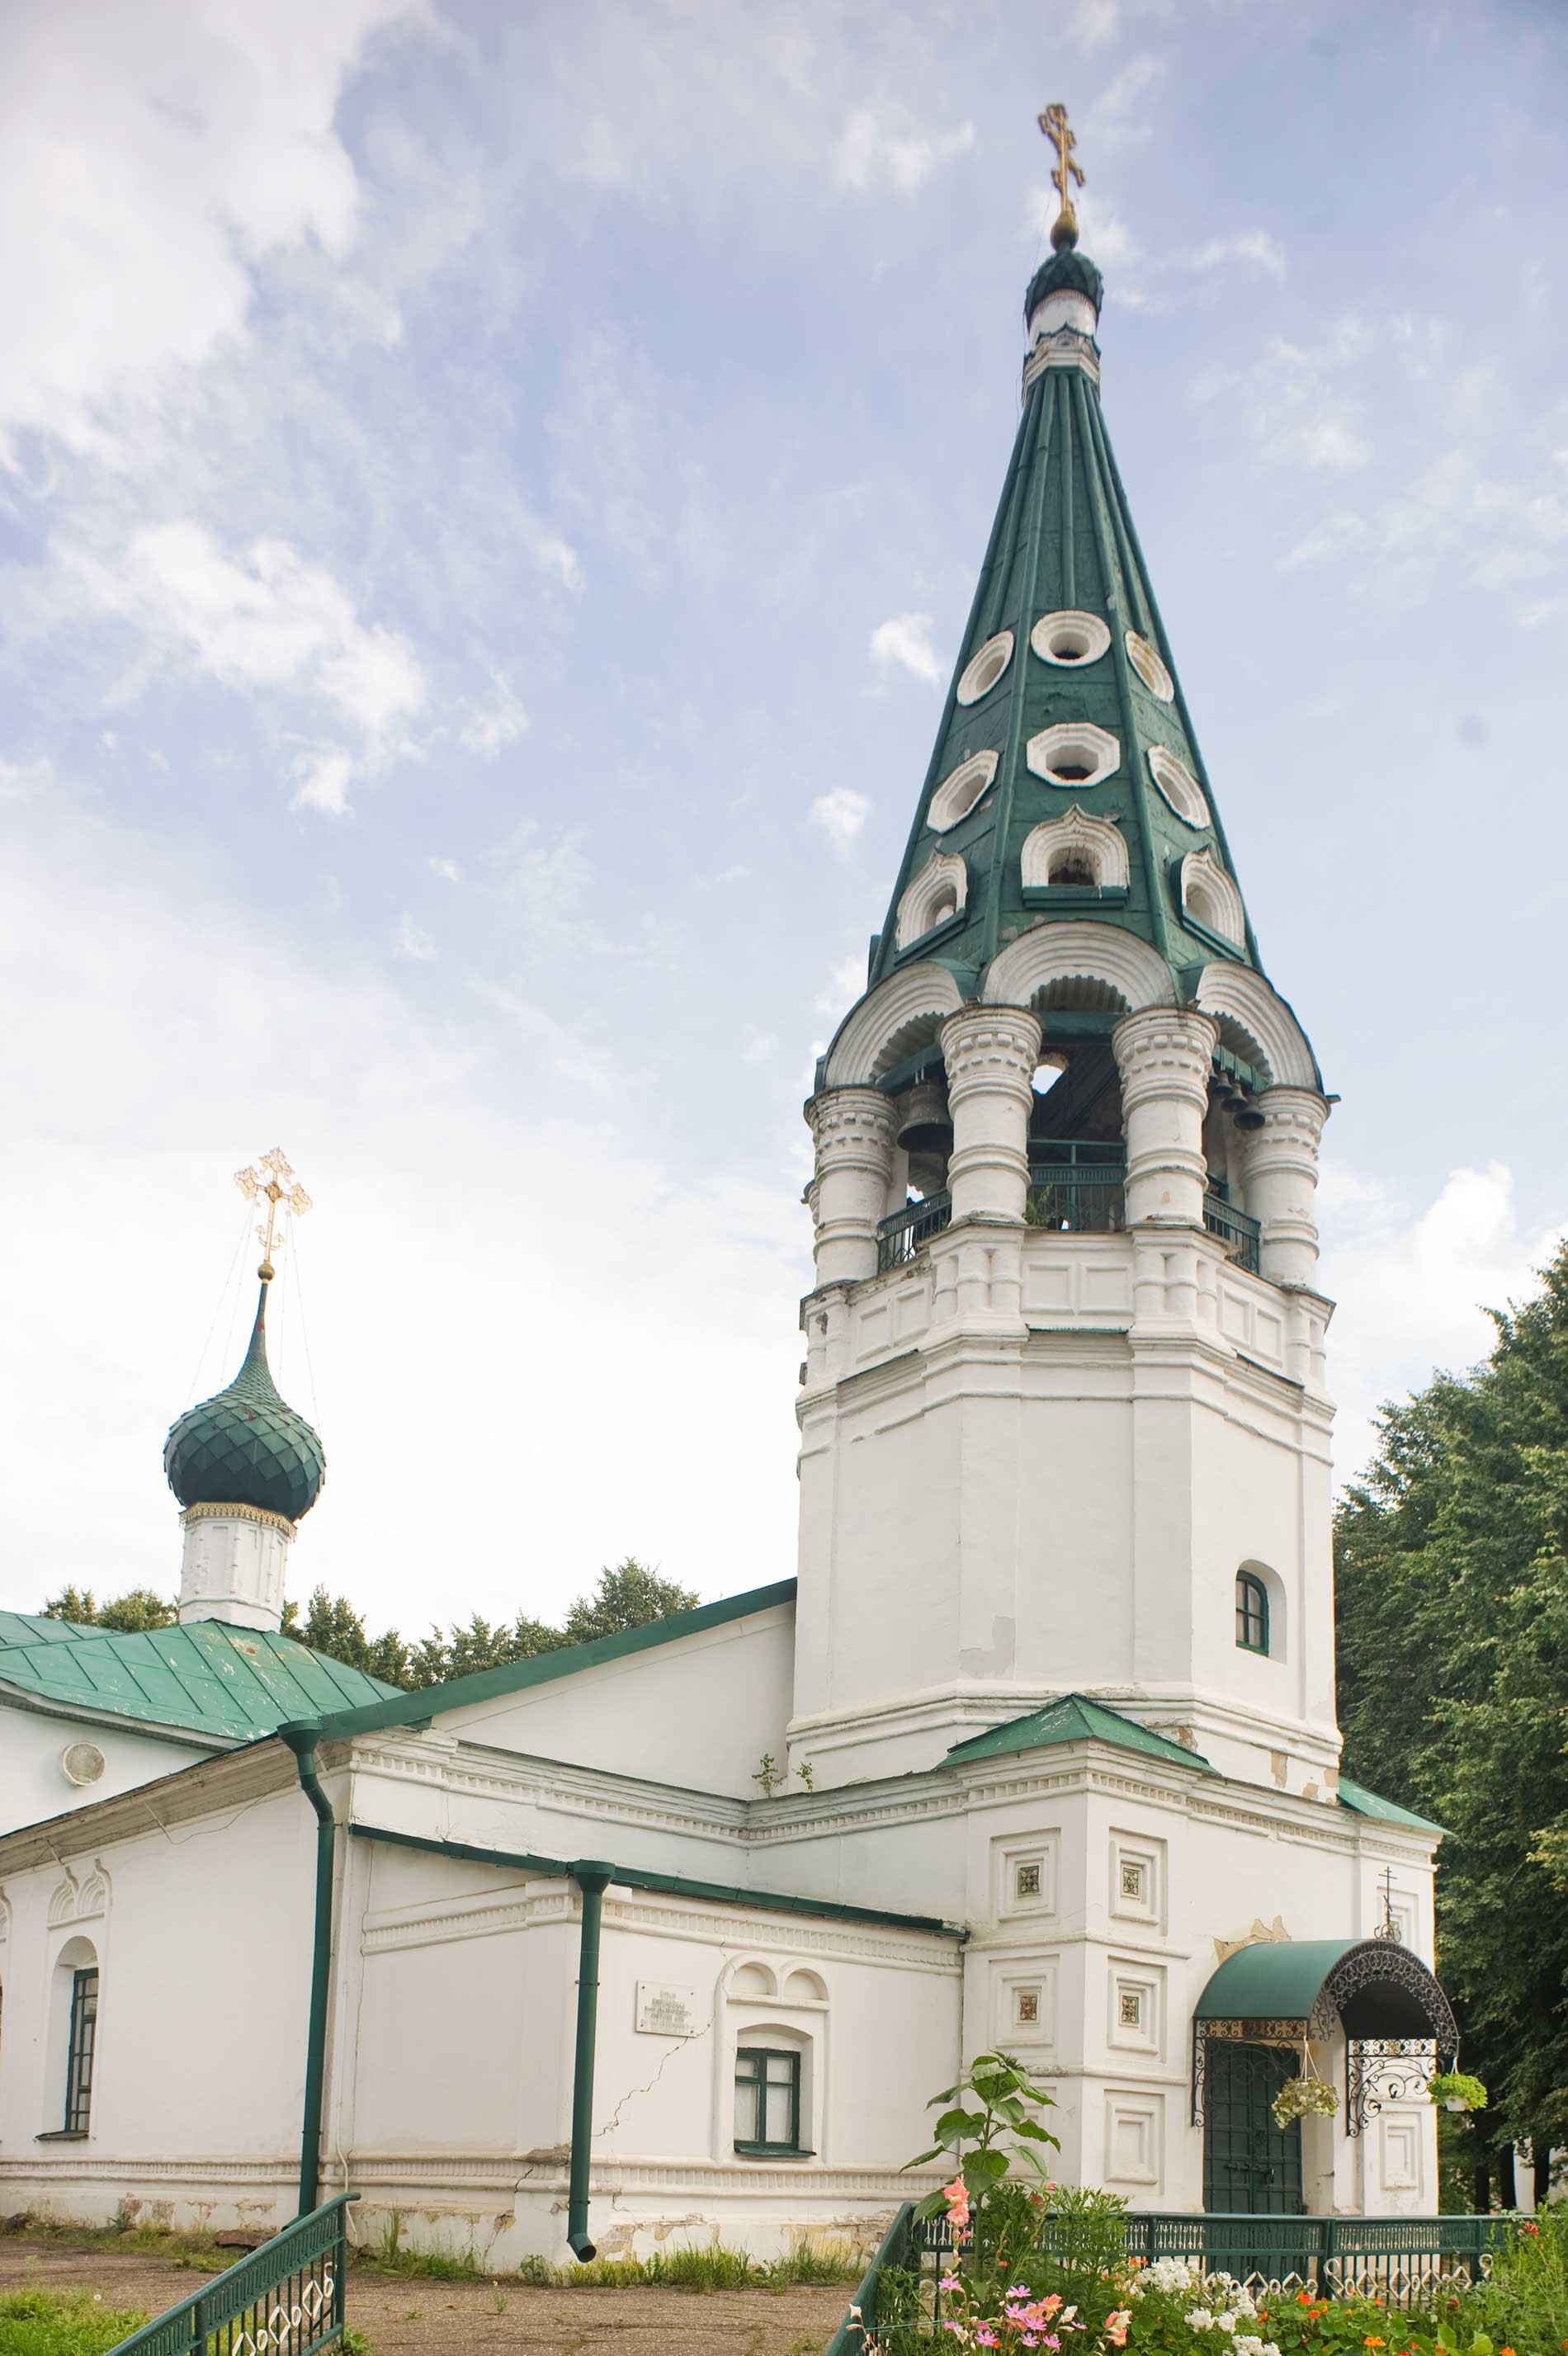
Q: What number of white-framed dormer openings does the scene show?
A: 9